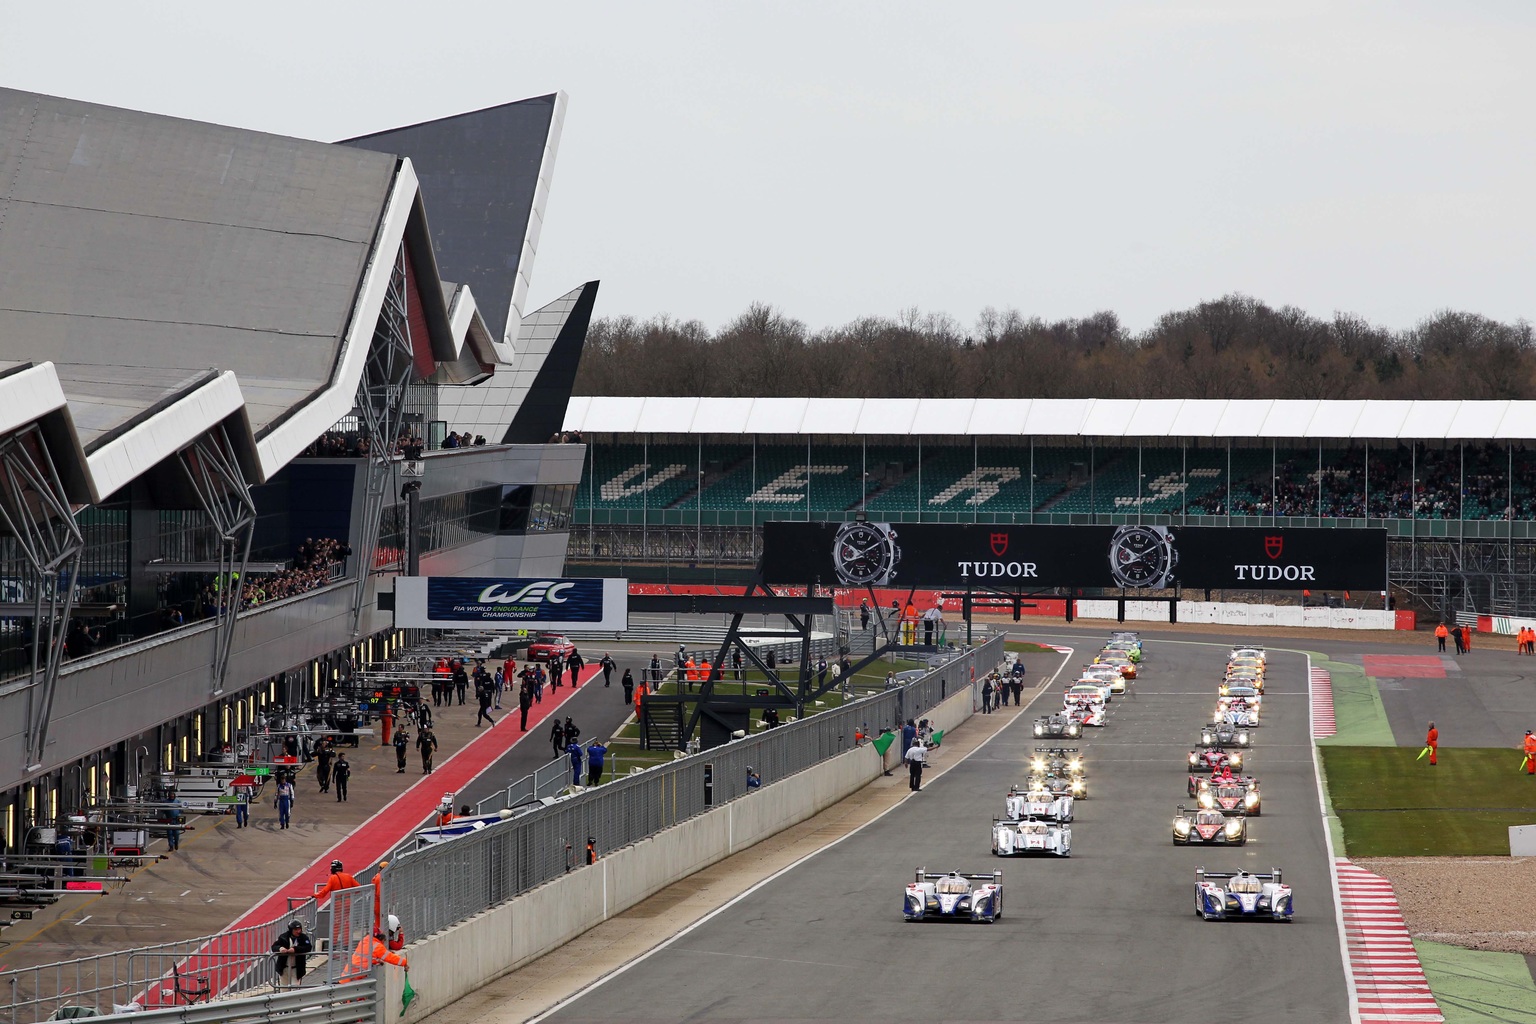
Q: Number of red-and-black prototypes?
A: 4